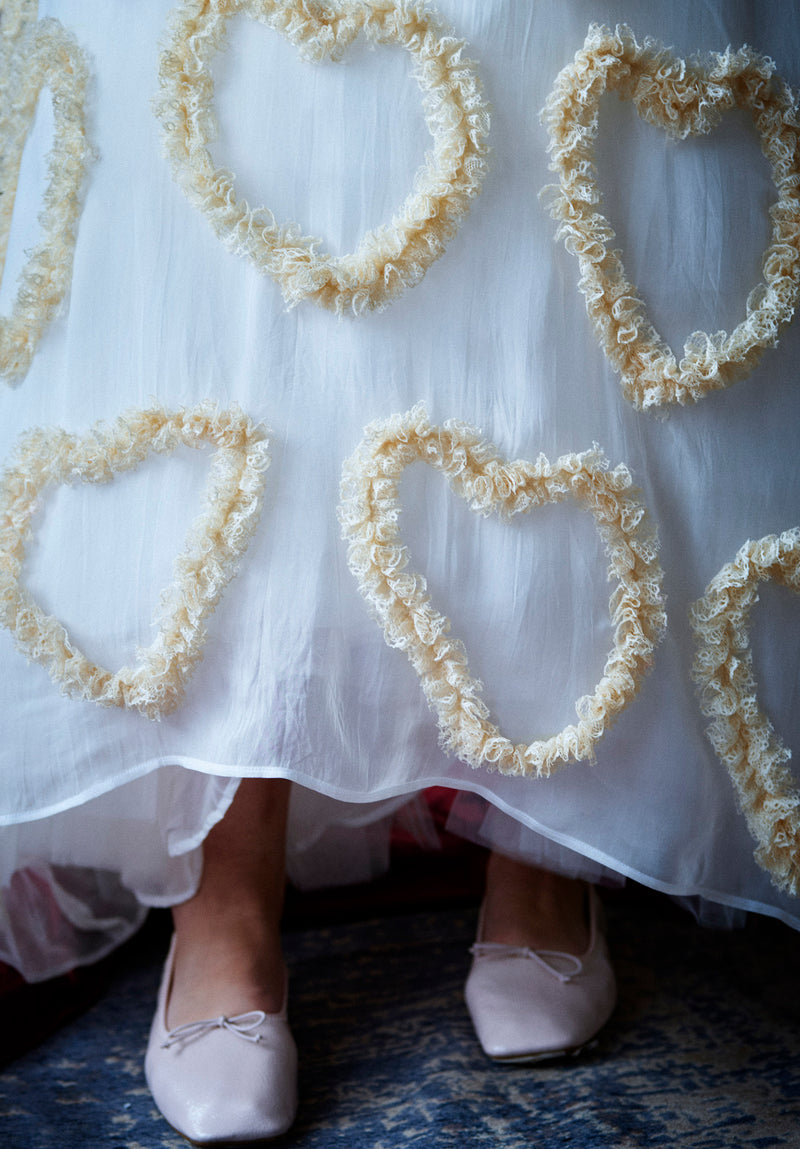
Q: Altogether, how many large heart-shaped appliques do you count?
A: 6